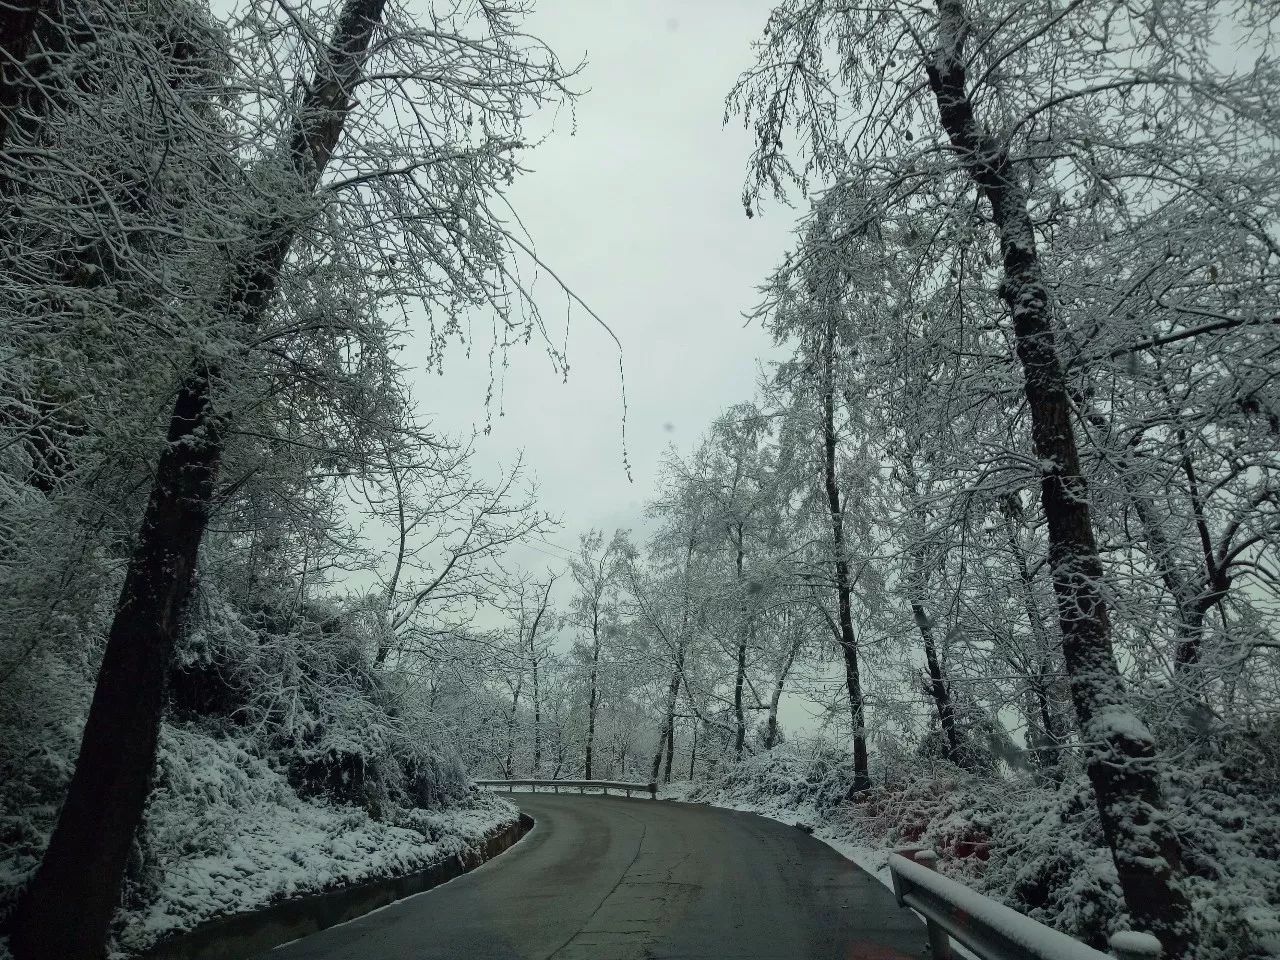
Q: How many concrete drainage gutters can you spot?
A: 1